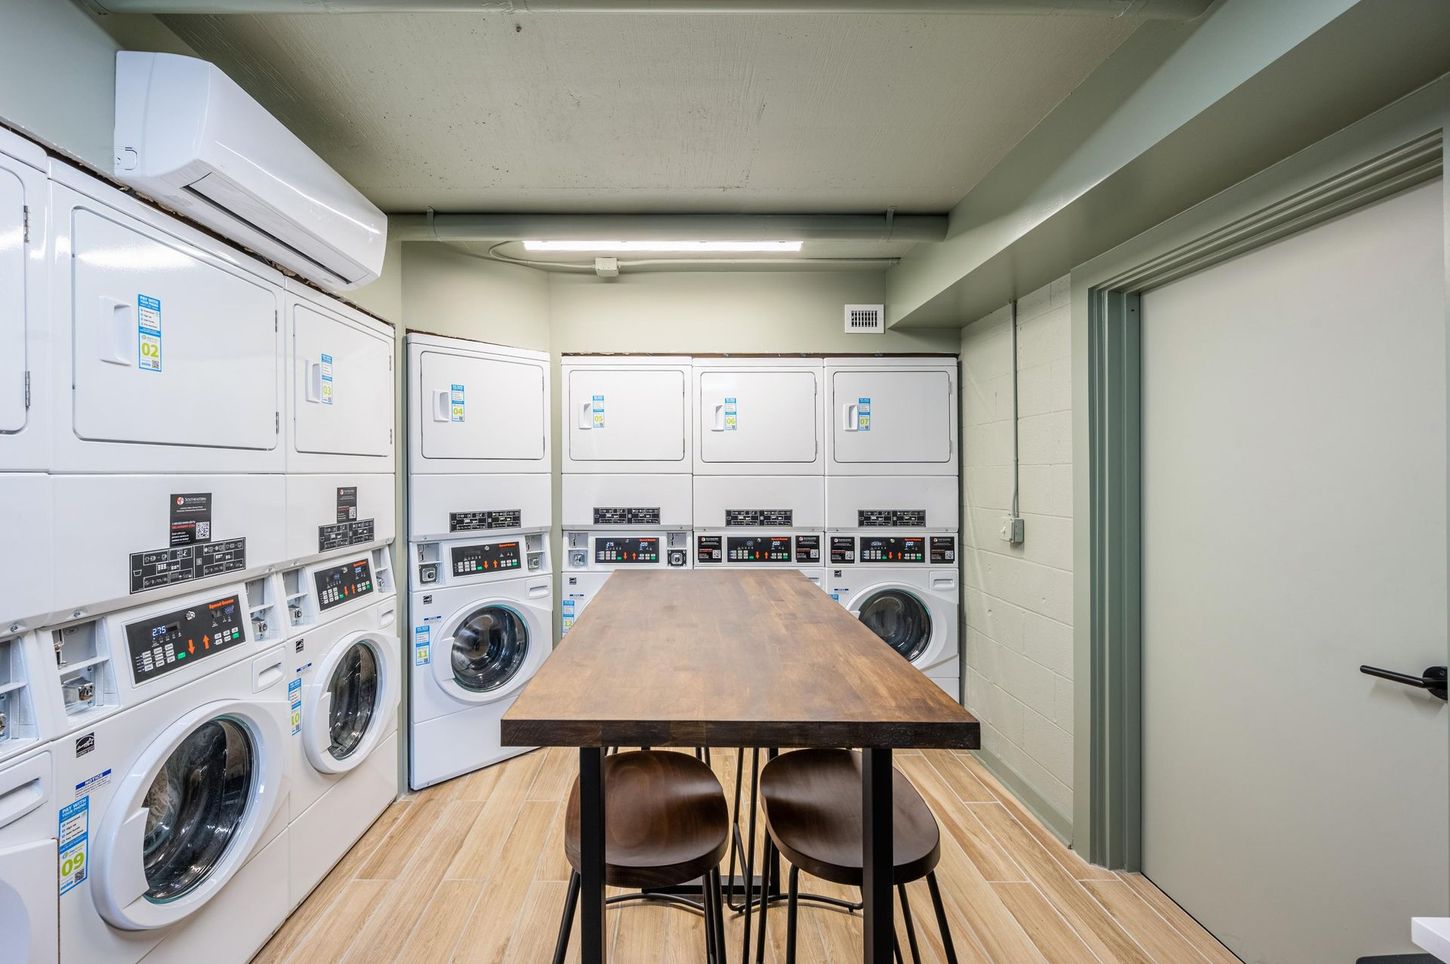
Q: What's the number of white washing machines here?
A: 7